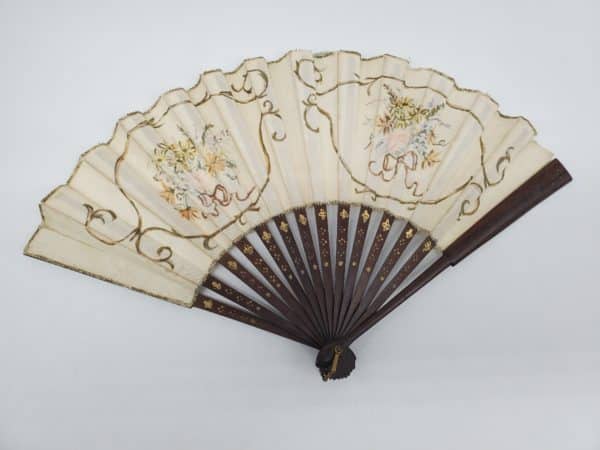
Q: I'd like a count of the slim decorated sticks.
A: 13